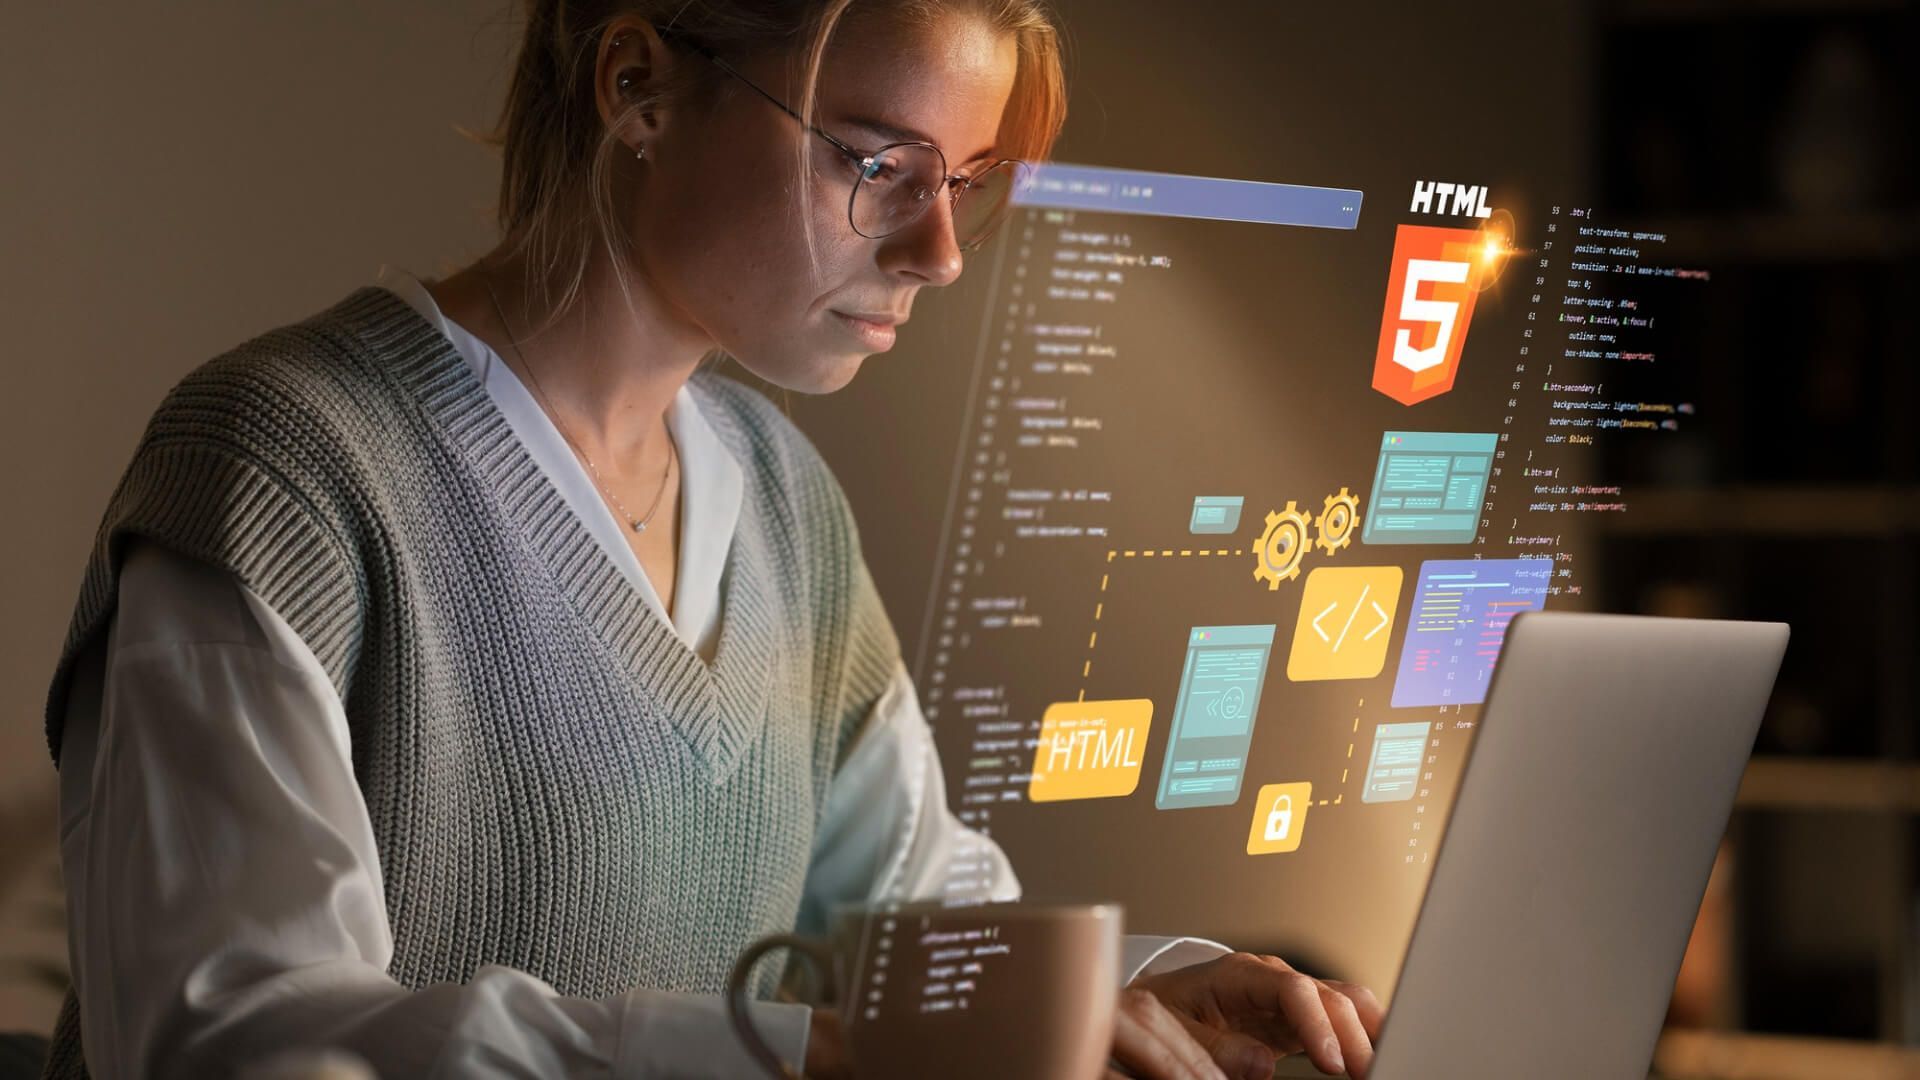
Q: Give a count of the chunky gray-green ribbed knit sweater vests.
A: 1